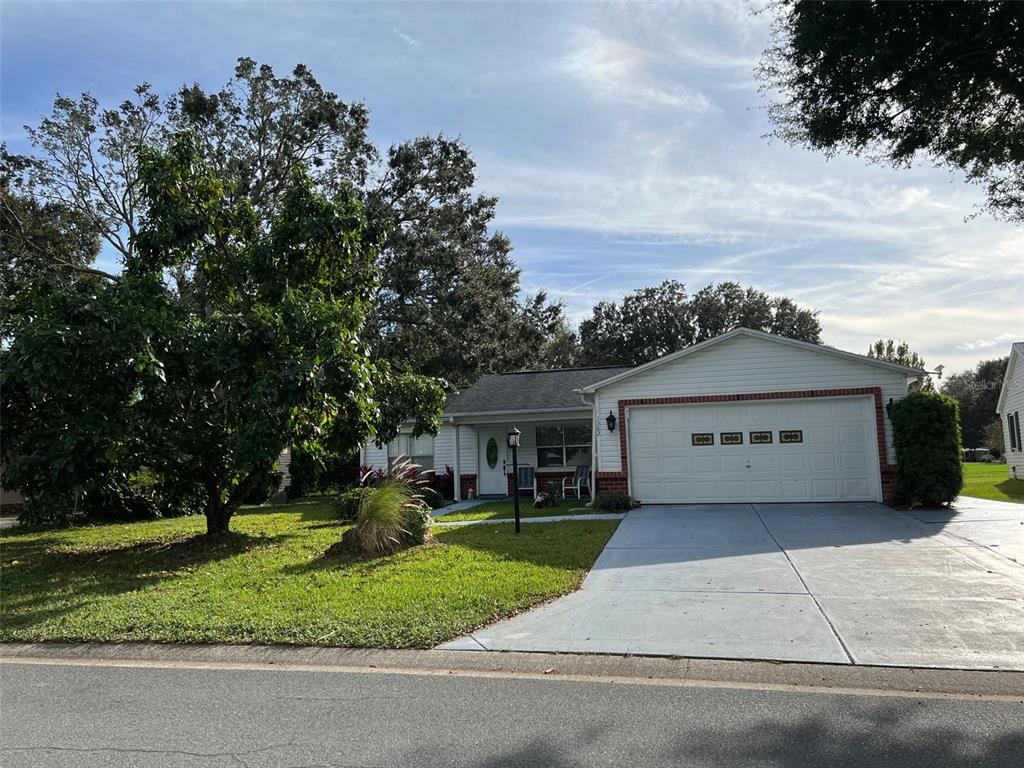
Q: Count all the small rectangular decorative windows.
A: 4